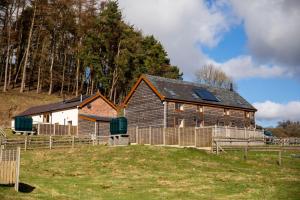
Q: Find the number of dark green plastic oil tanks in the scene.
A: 2